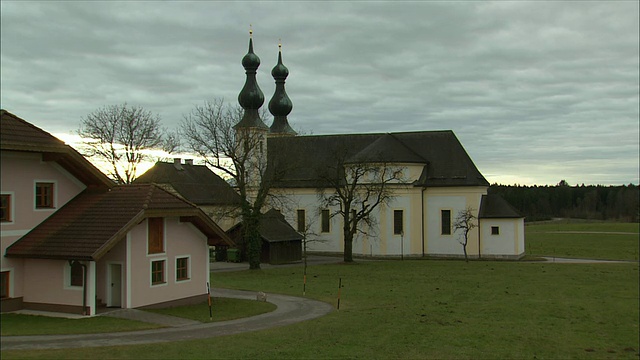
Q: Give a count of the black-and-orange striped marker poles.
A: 3